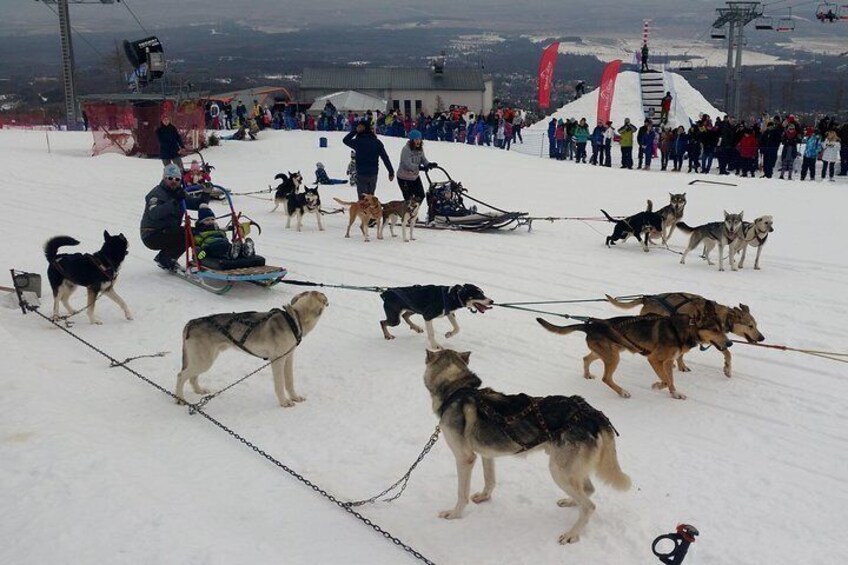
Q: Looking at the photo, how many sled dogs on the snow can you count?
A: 14